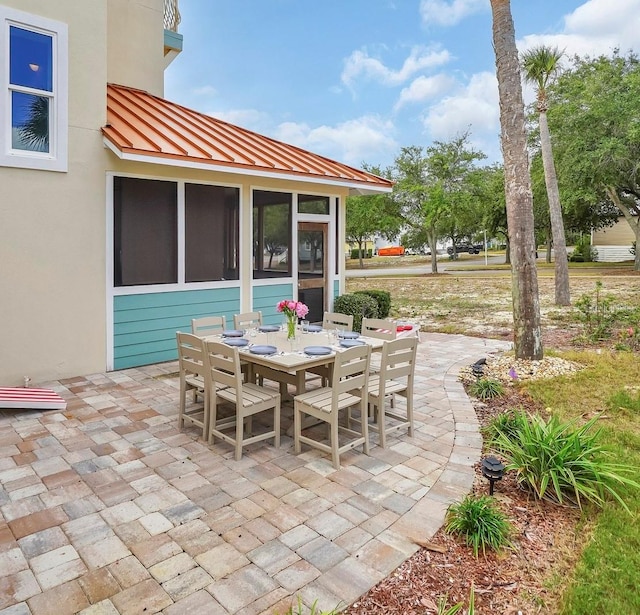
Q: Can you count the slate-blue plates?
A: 8